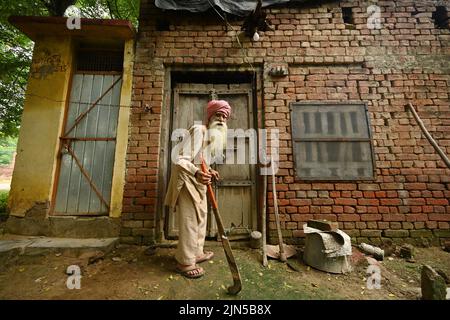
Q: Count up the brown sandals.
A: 2